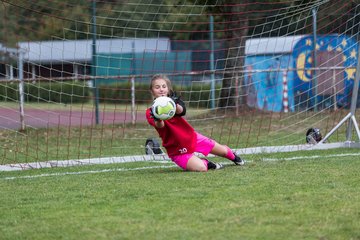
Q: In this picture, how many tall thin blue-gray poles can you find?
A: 3